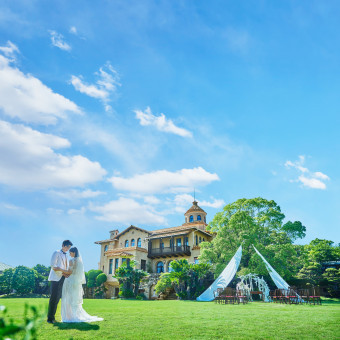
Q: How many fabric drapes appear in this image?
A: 2